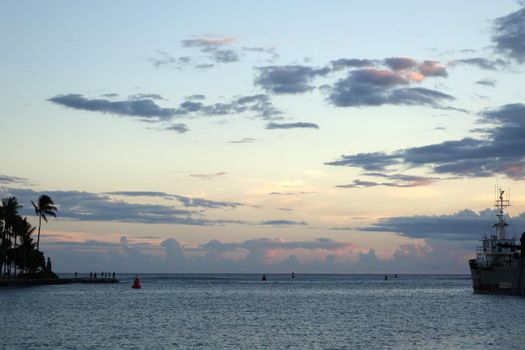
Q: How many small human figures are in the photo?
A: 7